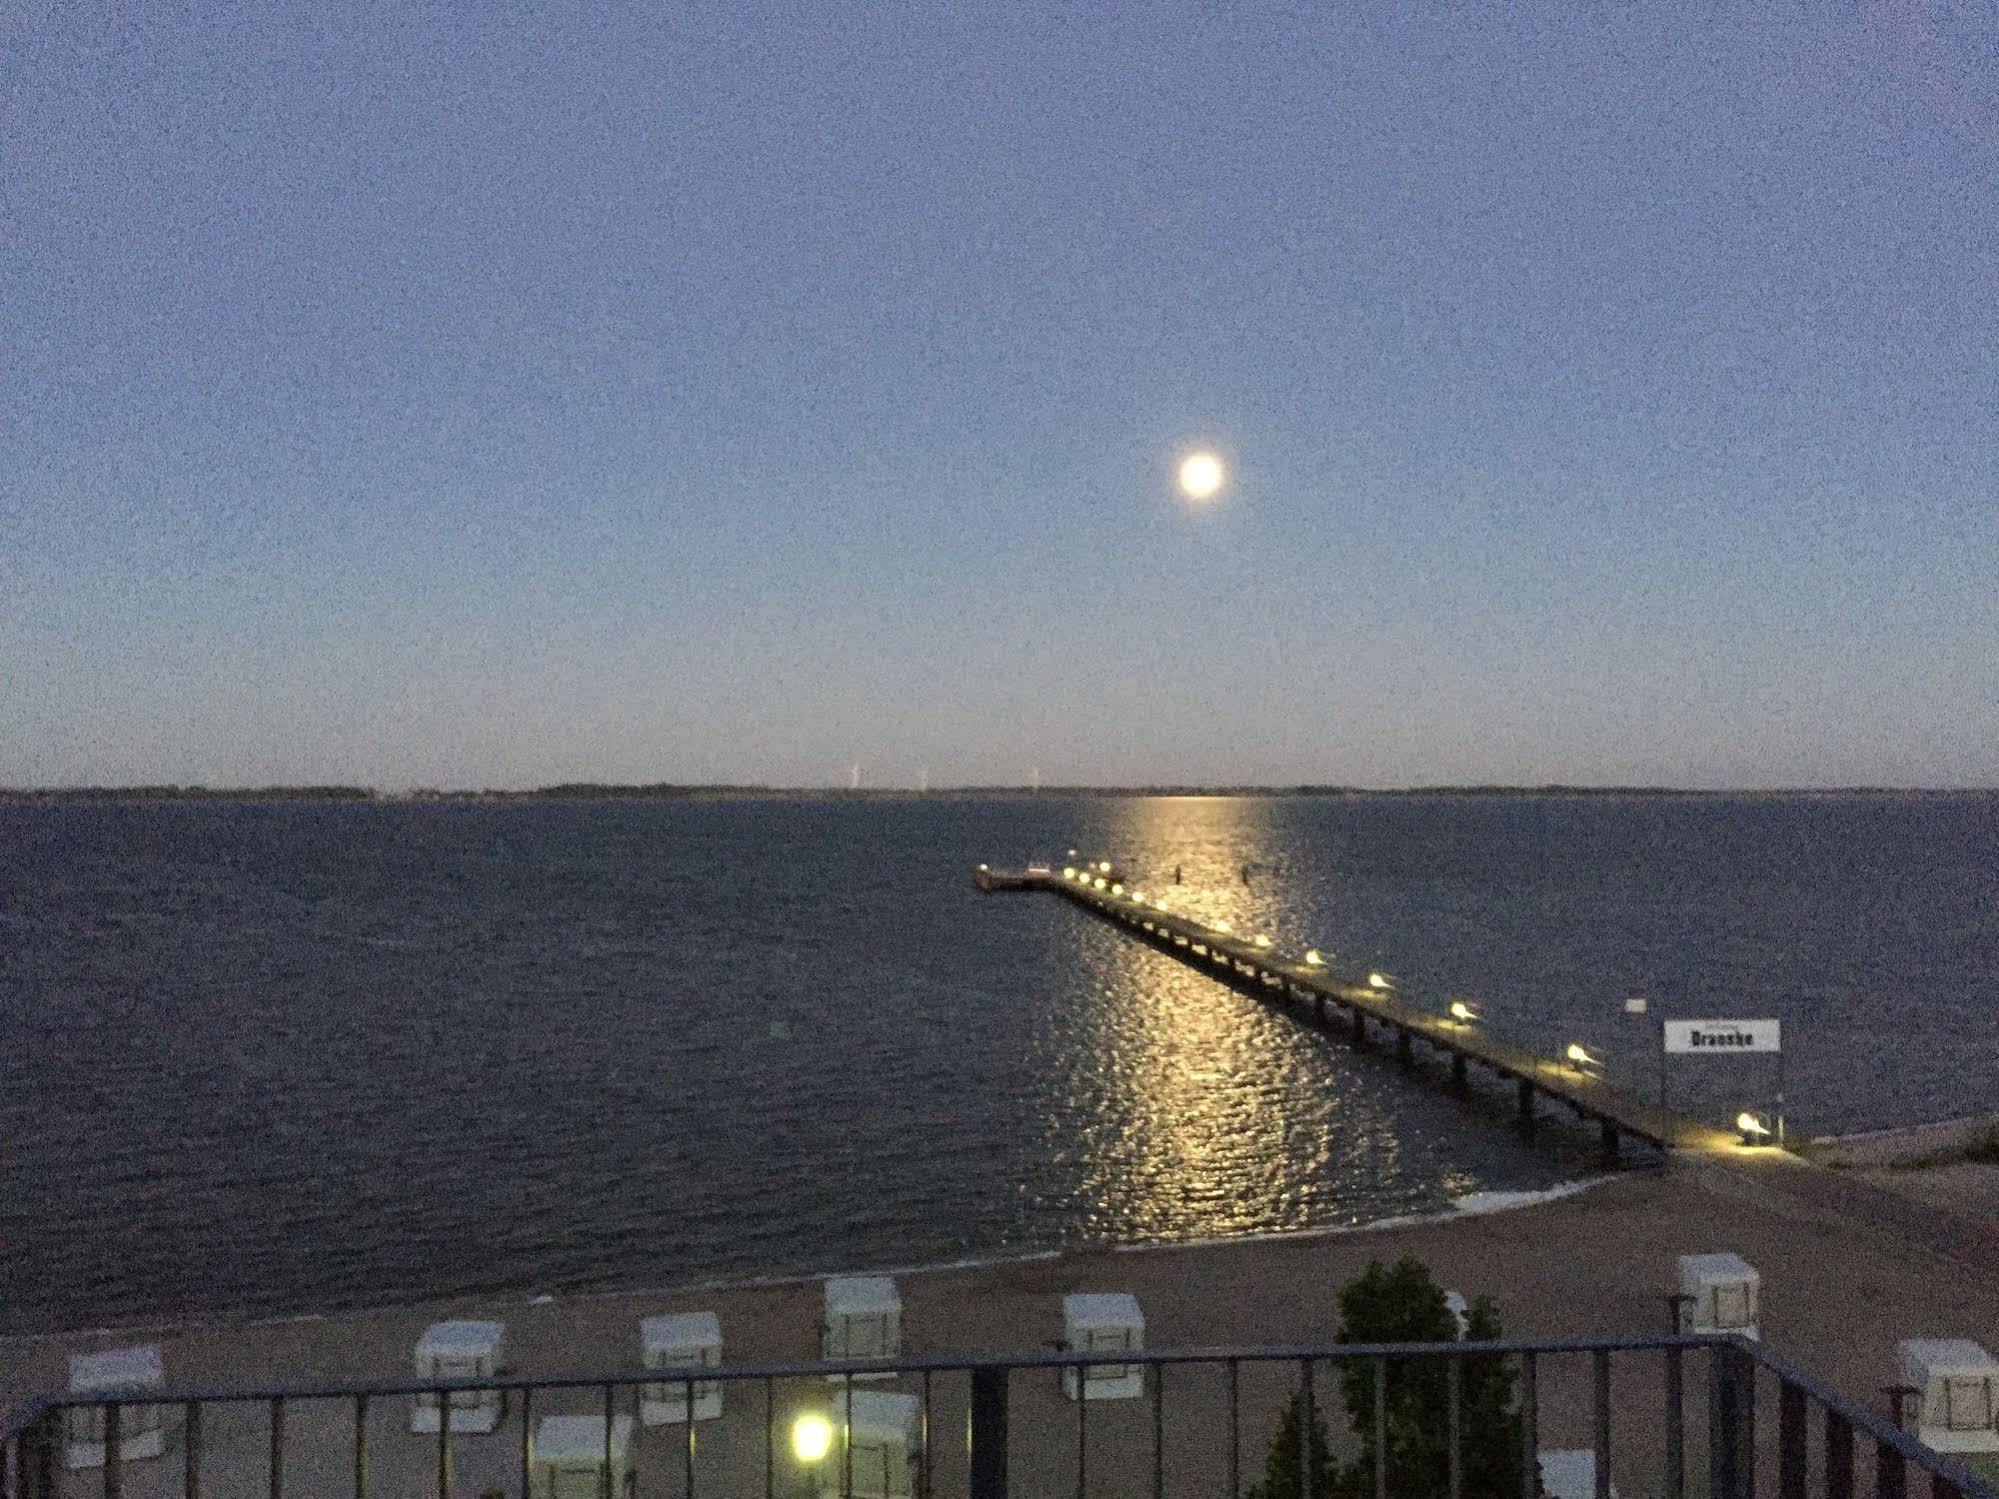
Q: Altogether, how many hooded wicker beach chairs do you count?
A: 11